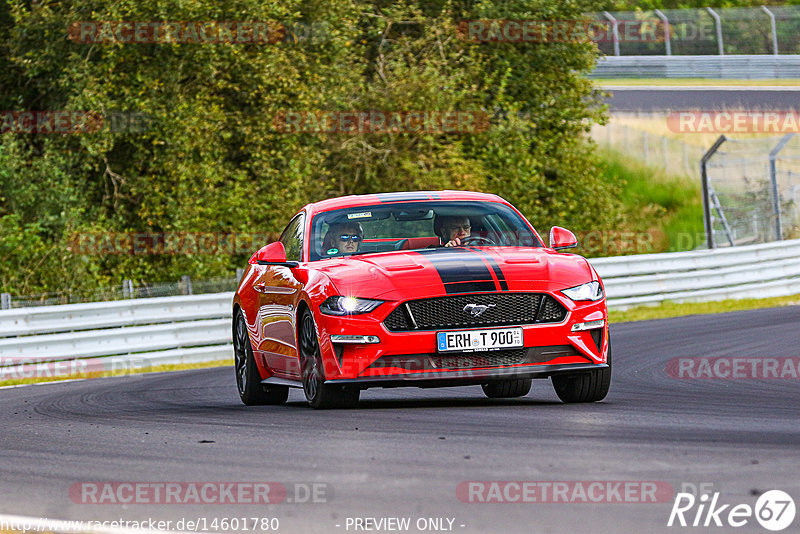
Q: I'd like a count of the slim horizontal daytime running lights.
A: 2